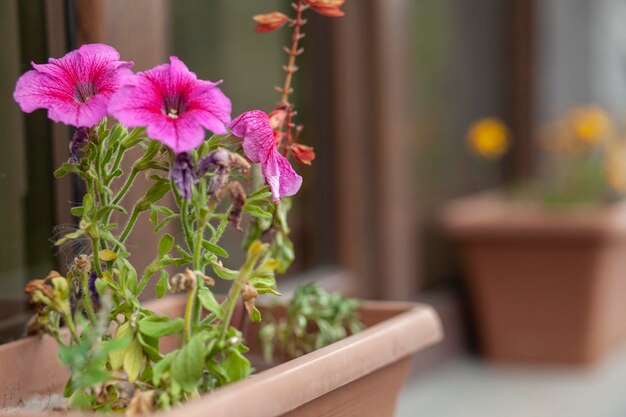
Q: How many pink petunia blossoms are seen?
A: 3